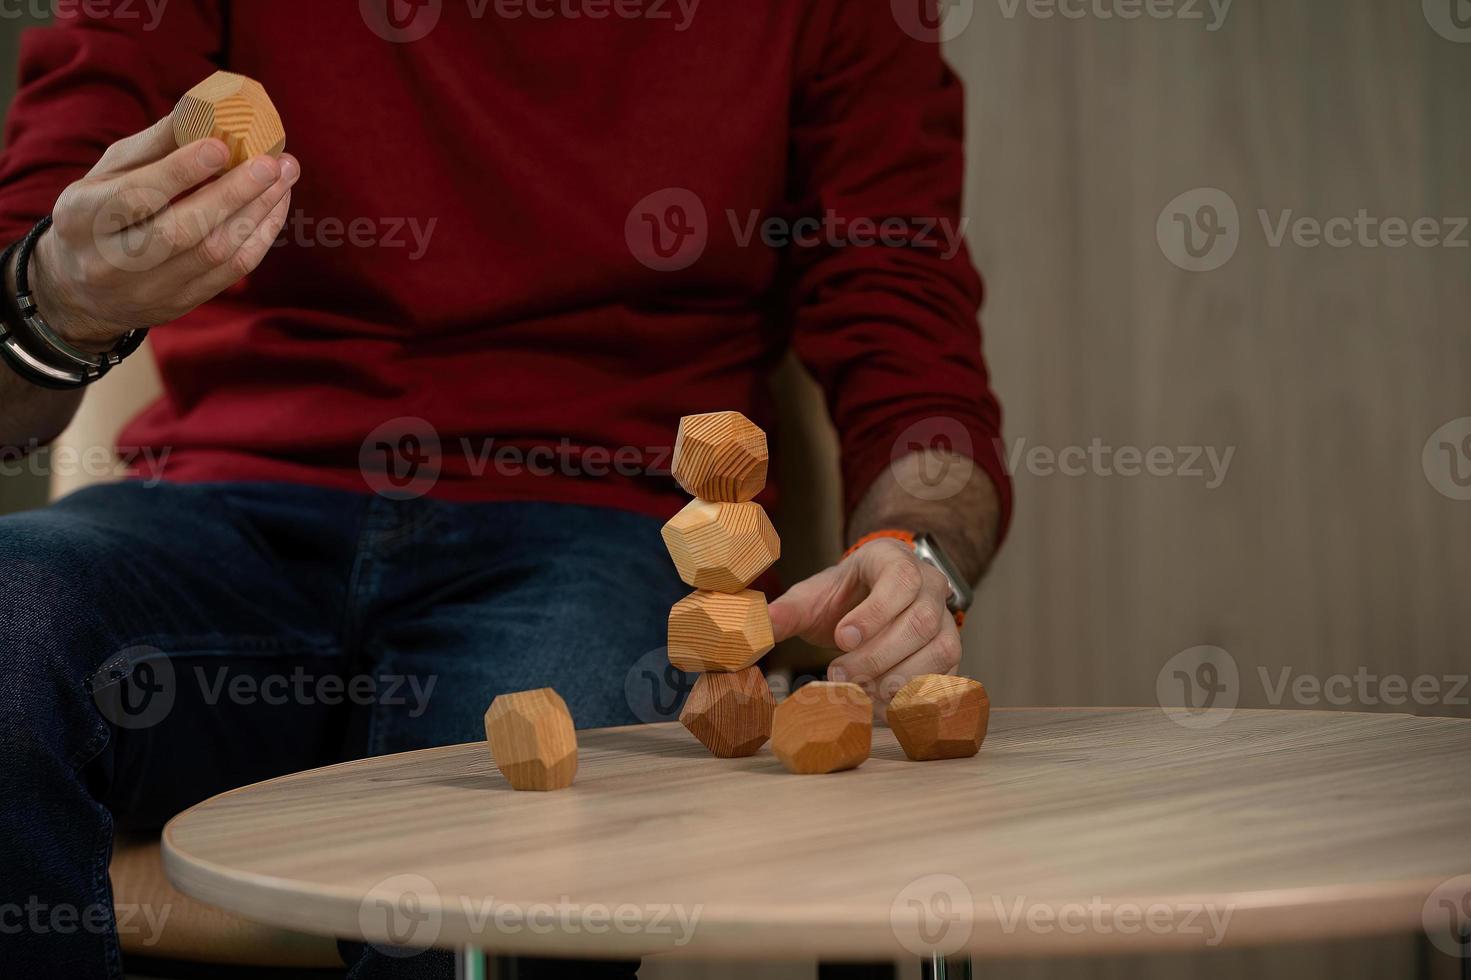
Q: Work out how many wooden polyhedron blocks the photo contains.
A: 8